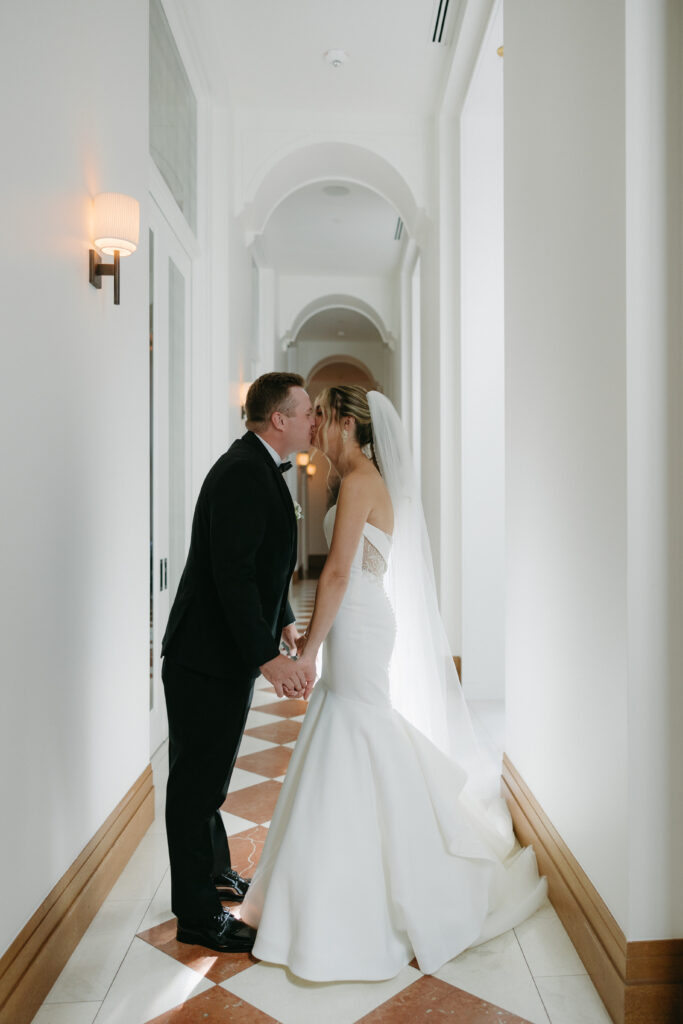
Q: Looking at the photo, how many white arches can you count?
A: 3